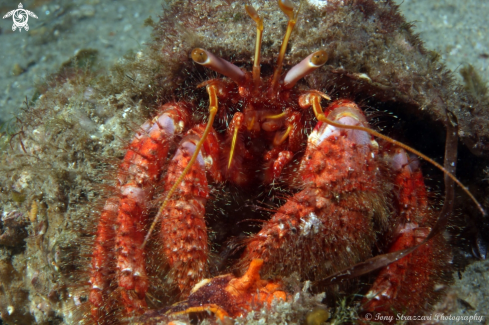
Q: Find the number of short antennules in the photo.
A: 2